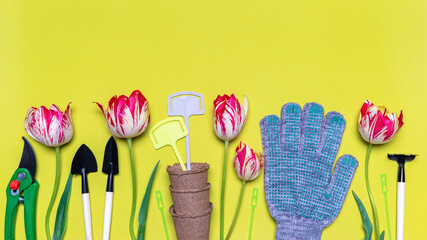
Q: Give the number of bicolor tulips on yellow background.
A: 5